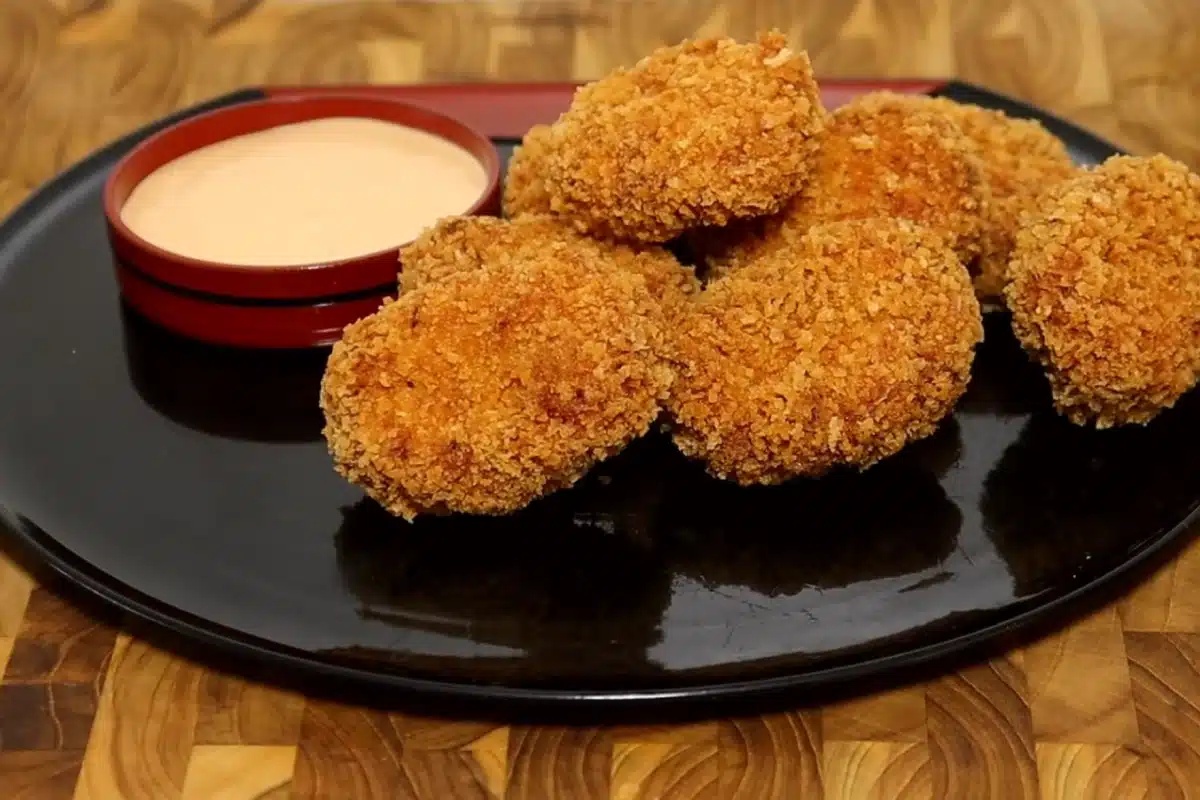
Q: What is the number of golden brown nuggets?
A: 8